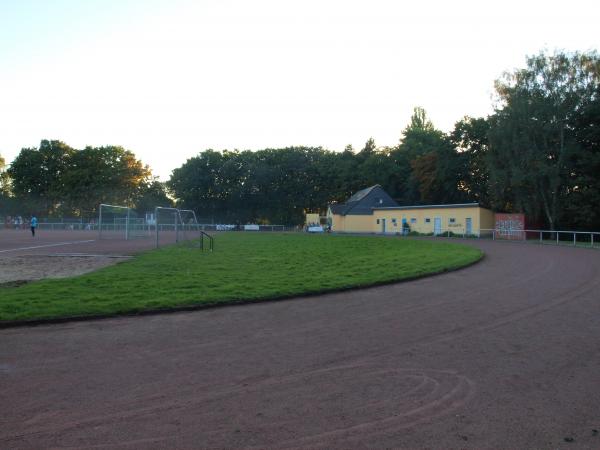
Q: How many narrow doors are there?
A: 4